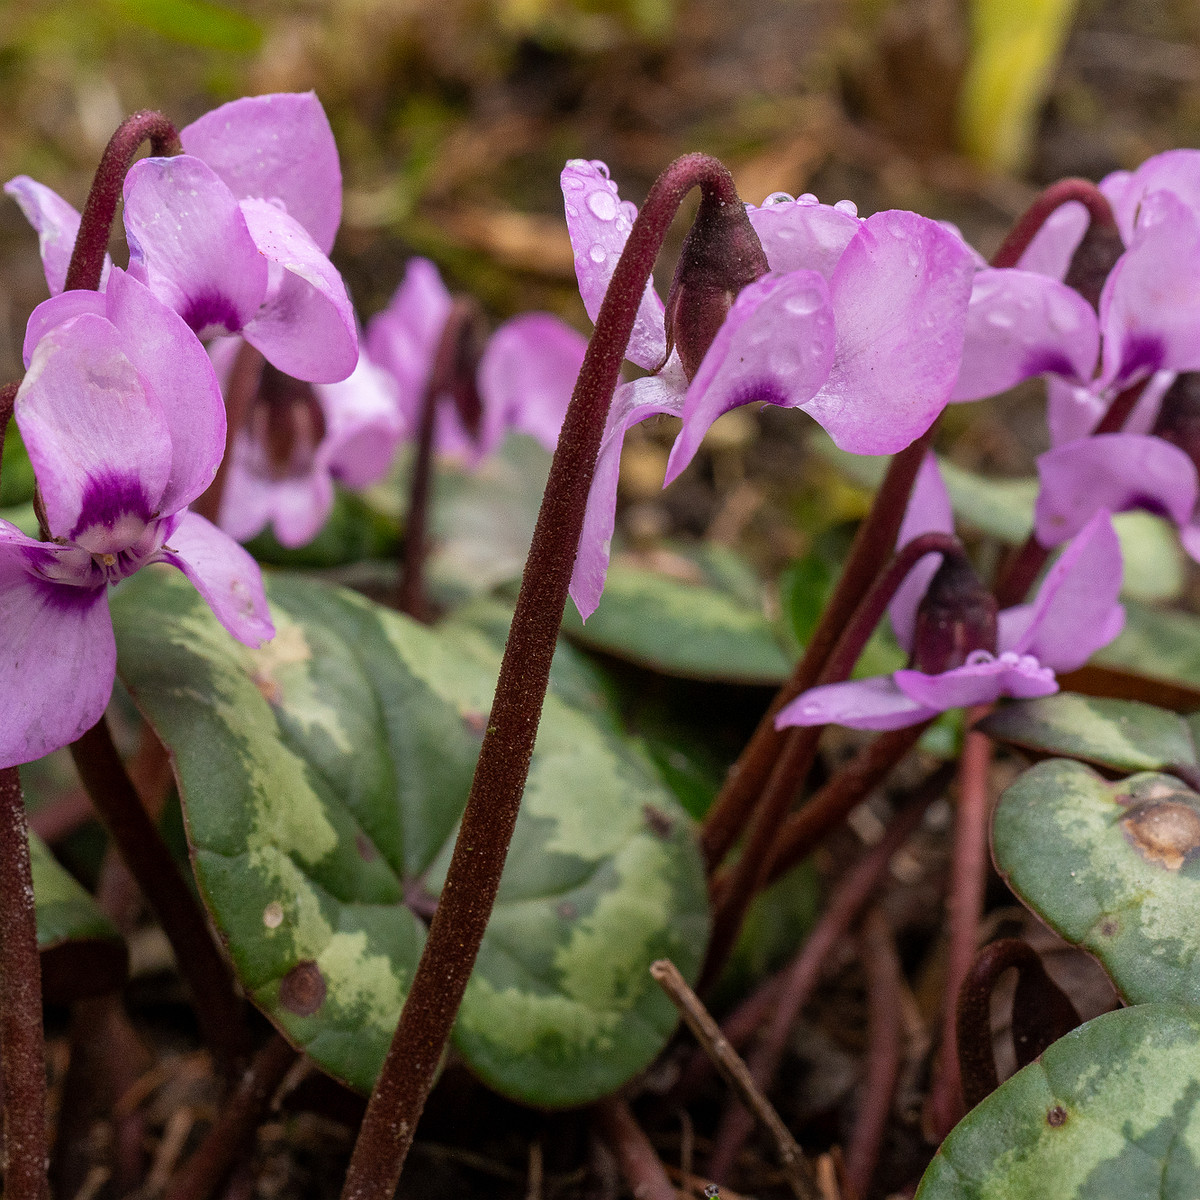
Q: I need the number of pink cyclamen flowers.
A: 8